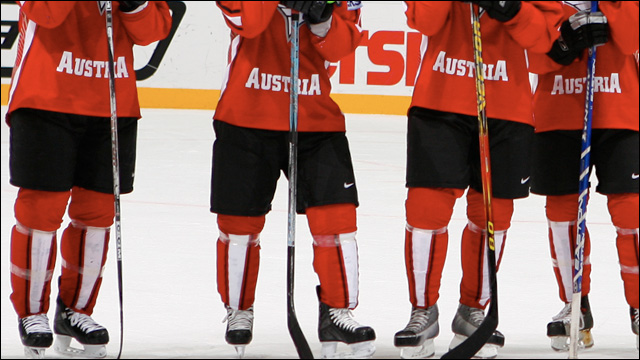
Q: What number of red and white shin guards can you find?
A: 8